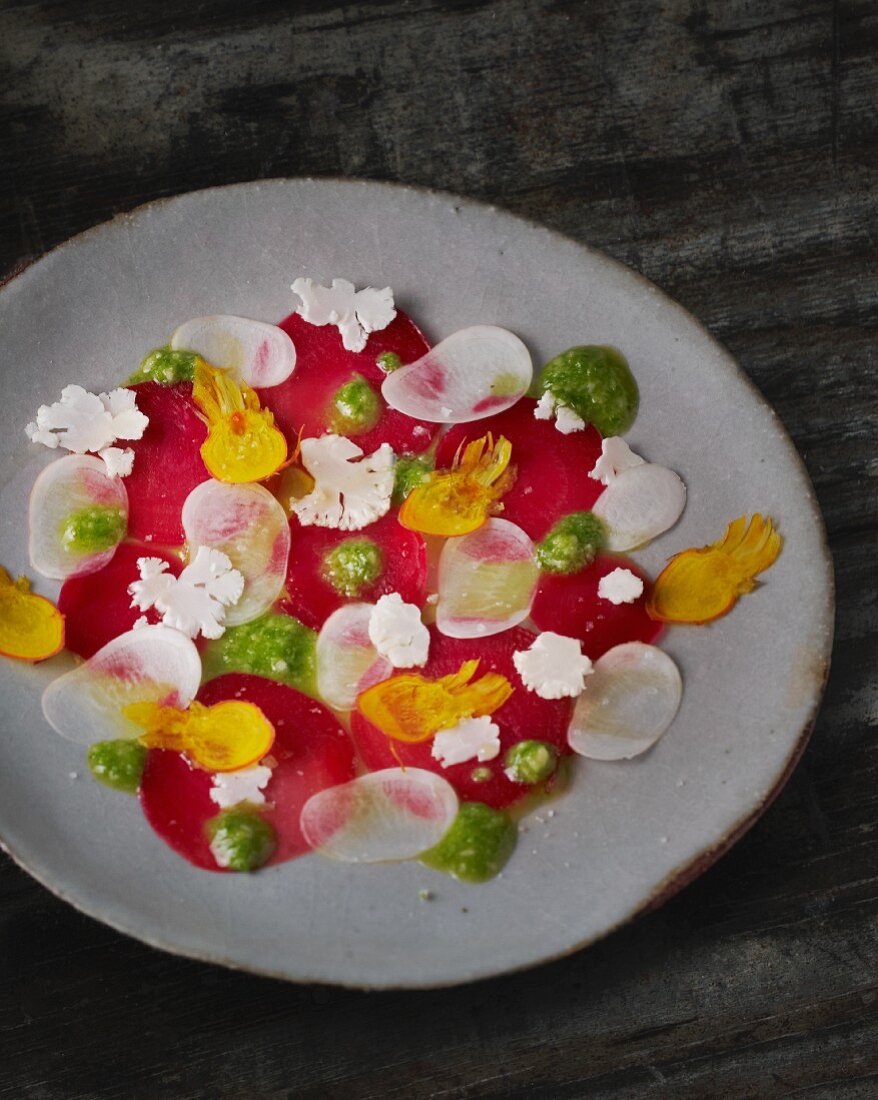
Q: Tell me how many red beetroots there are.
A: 8